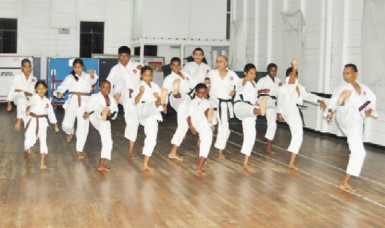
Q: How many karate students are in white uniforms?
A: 14